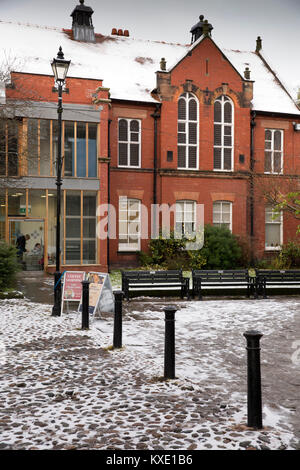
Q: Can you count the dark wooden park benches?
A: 3